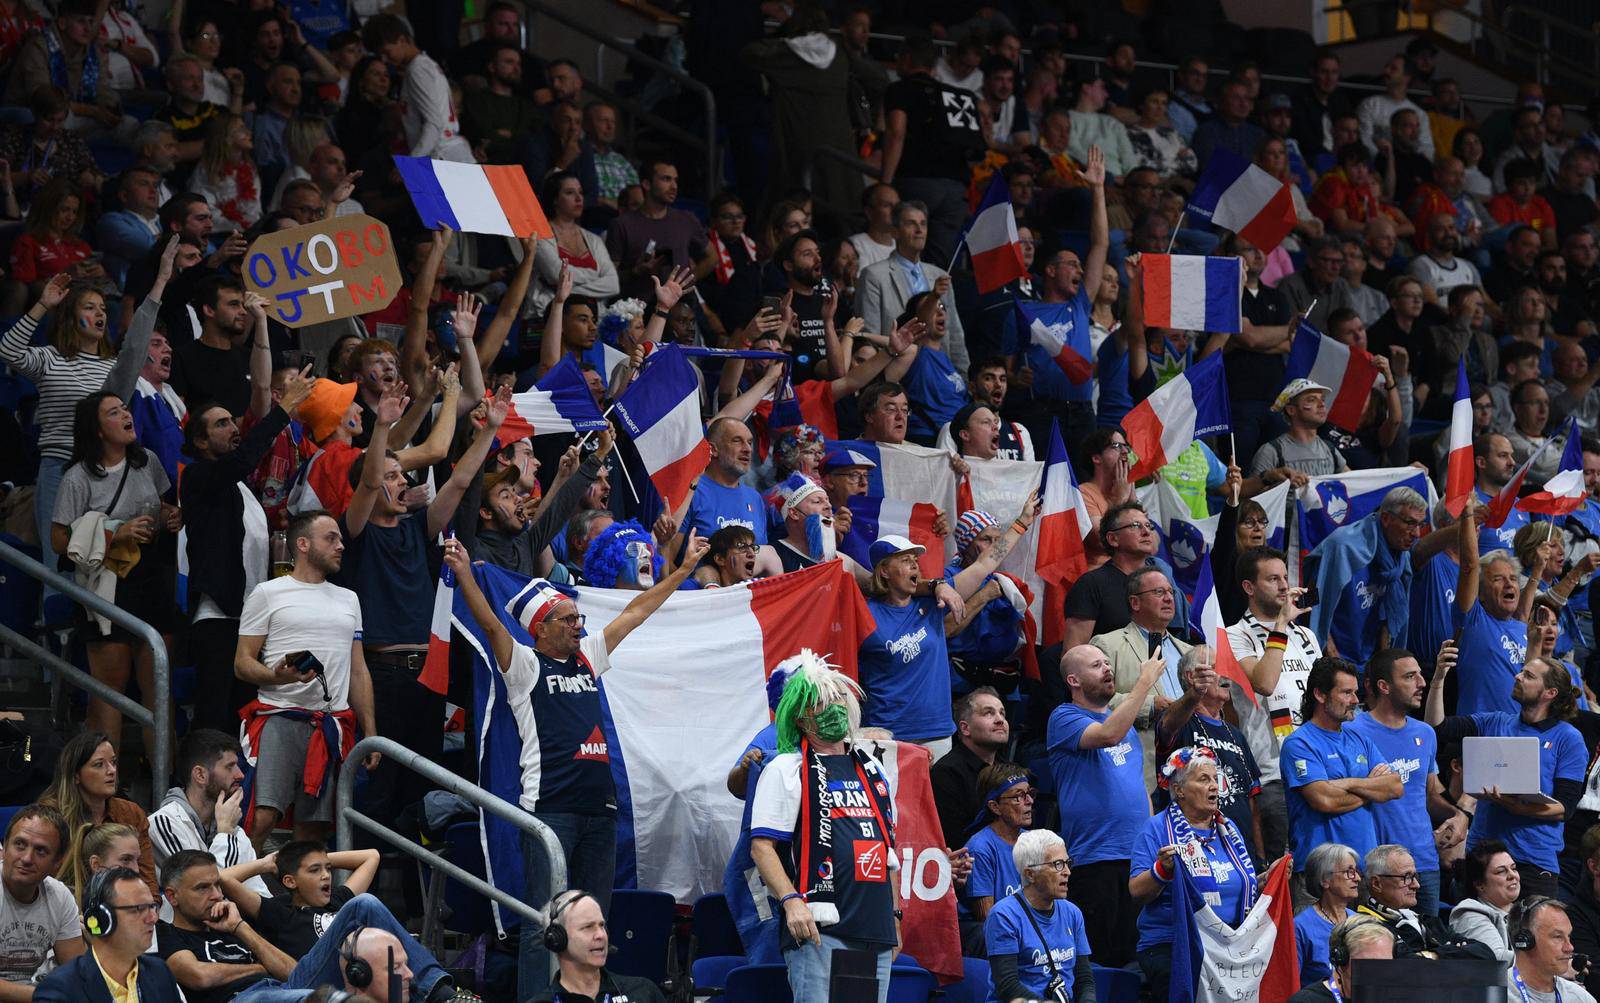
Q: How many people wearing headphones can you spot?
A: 5